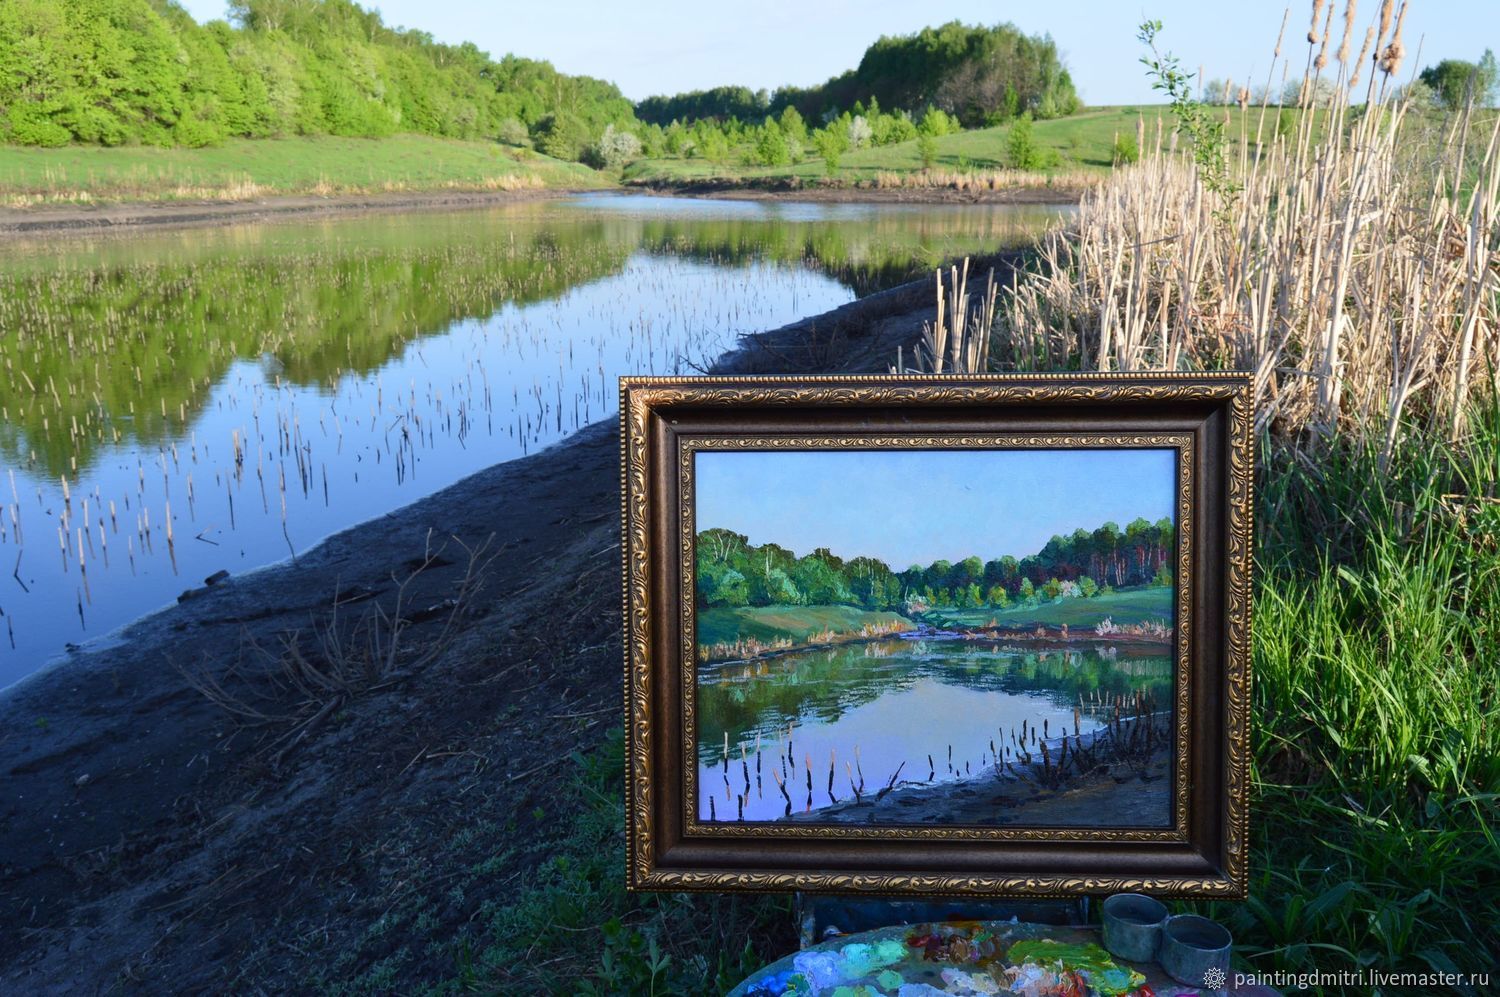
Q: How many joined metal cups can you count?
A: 2